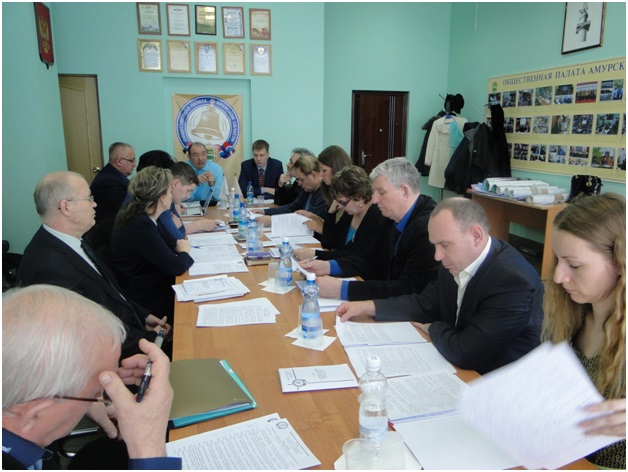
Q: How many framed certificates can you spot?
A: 10